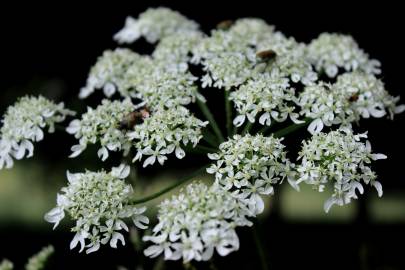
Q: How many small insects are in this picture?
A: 4